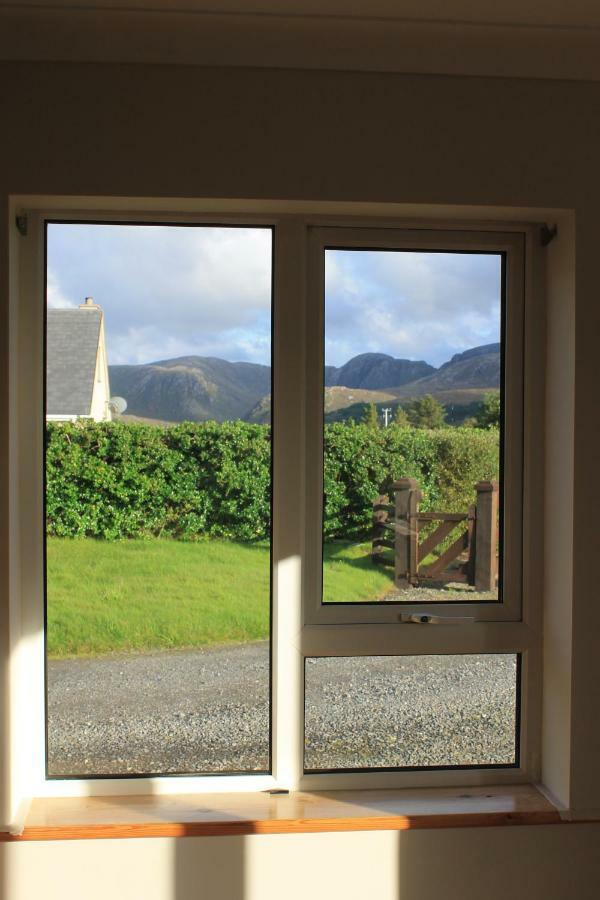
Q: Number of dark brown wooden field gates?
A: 1